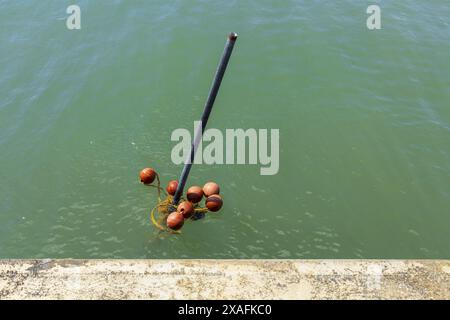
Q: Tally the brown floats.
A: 7